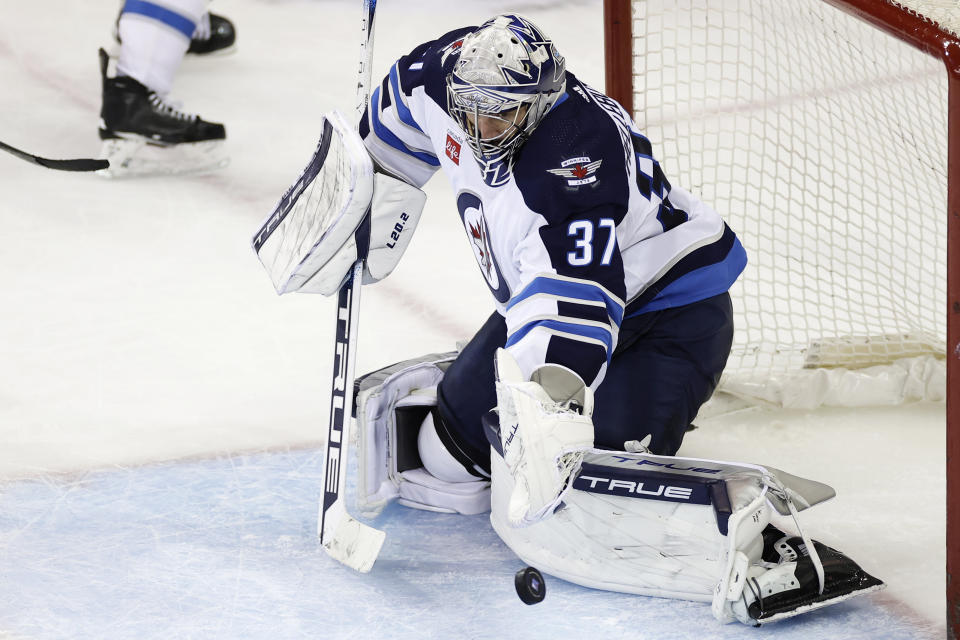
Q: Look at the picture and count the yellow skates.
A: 0